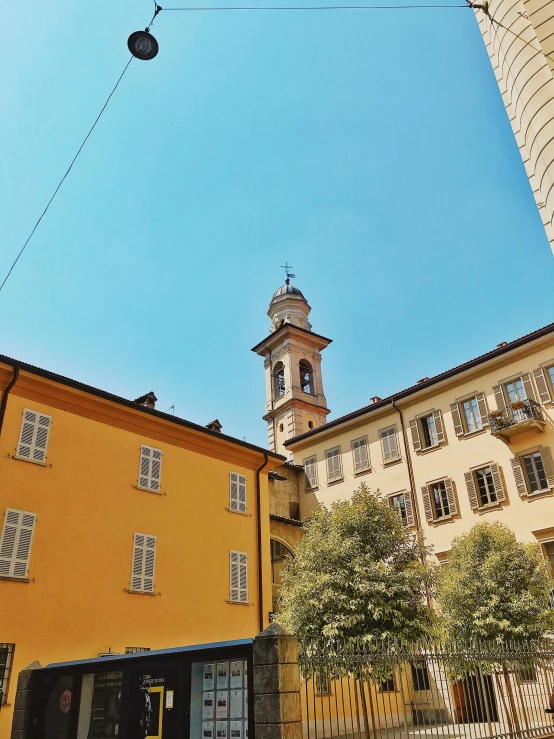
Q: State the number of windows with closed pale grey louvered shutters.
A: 10